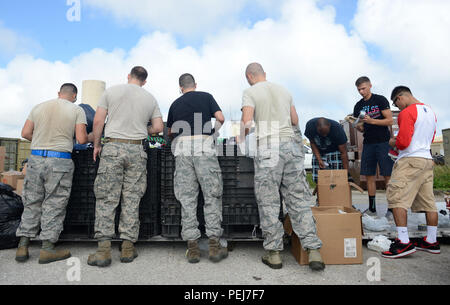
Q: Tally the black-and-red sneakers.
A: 2